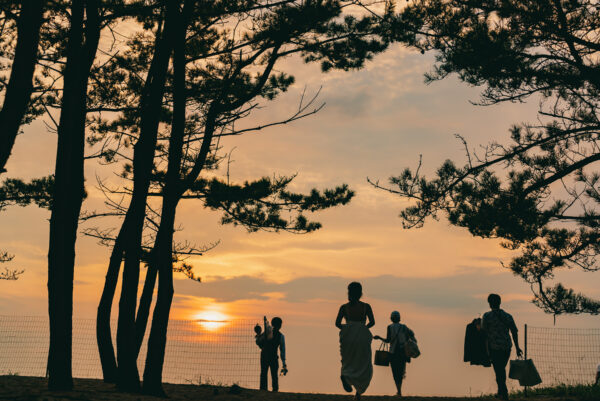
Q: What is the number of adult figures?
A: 4